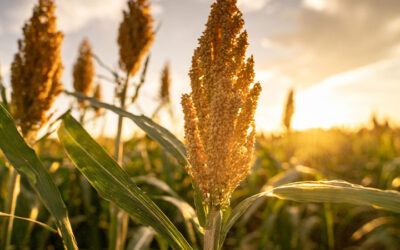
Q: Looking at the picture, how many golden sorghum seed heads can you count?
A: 7